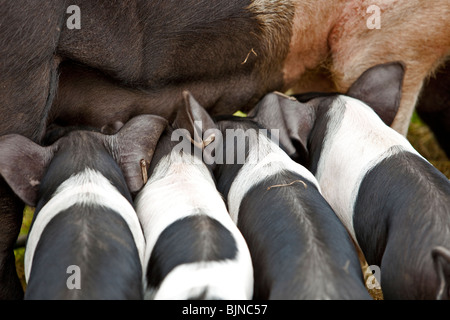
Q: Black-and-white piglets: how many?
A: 4